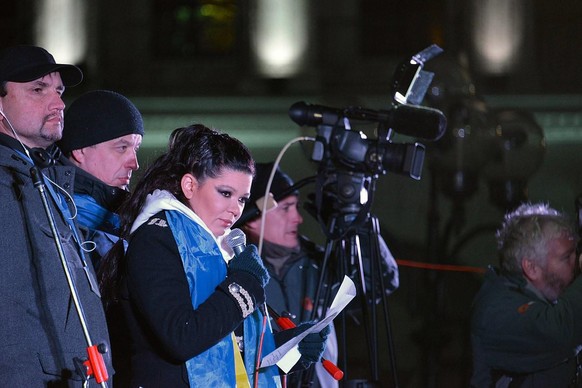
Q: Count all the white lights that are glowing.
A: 3